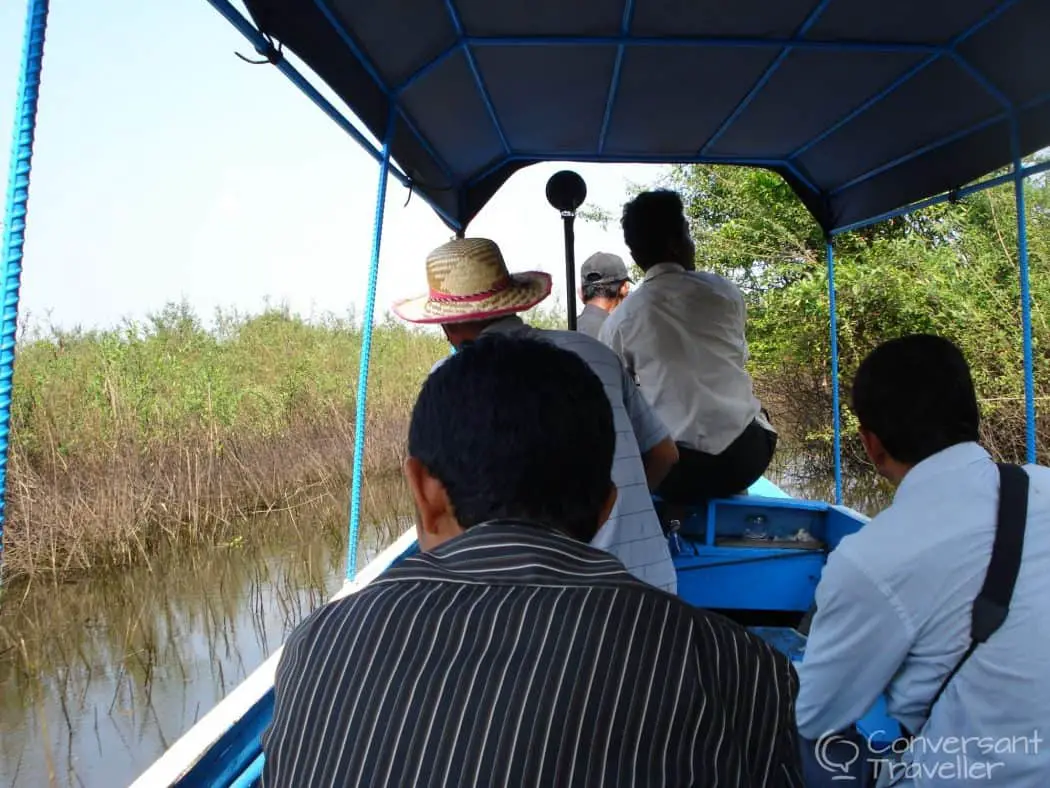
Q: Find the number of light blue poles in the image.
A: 4